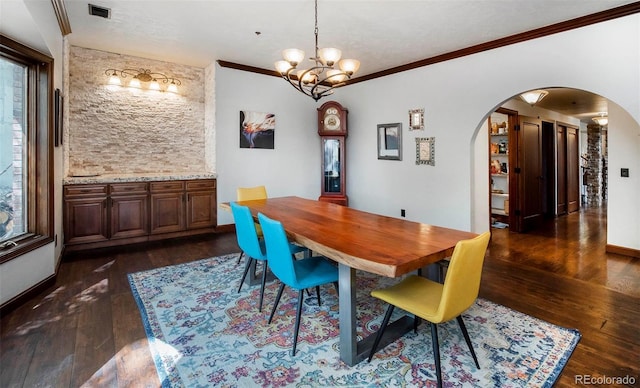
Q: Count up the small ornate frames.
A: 2